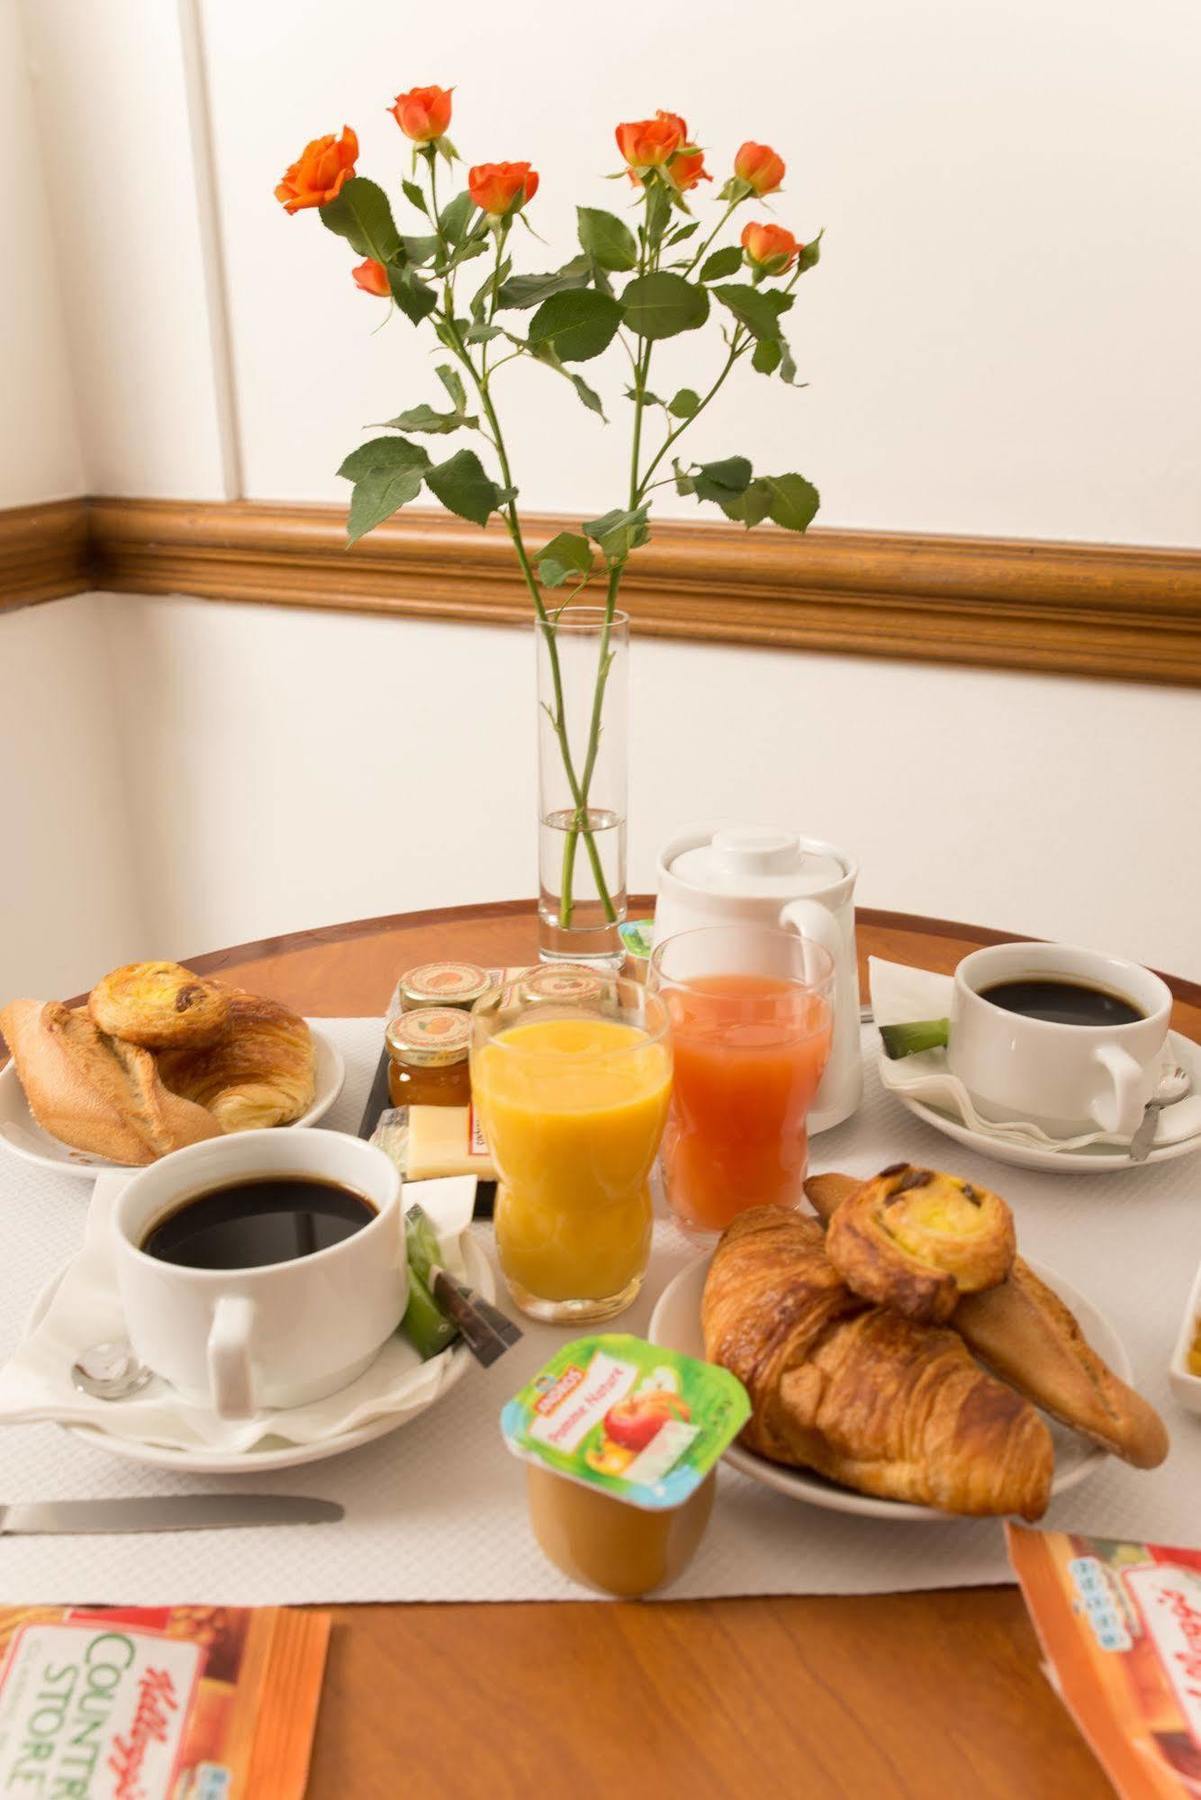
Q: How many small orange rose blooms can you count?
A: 8